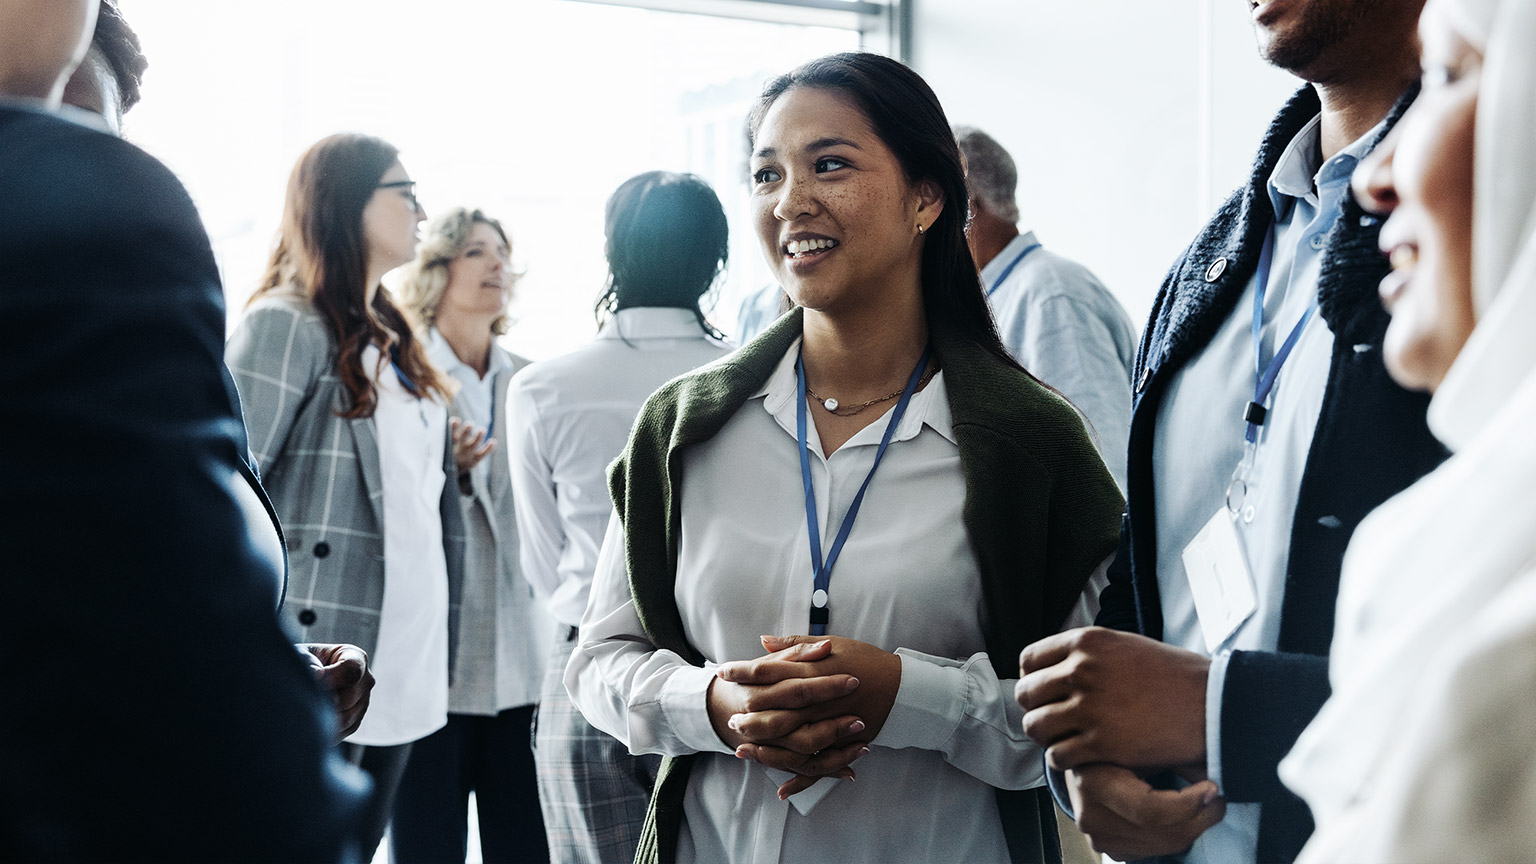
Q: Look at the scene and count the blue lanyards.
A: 5